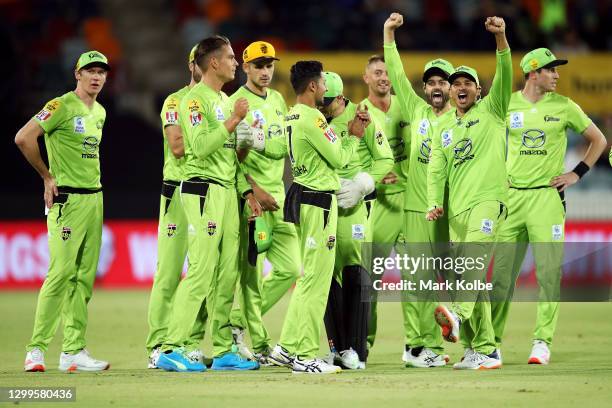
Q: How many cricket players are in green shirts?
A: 10